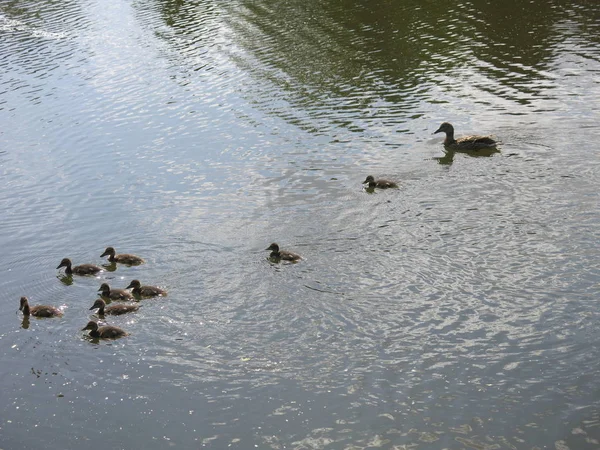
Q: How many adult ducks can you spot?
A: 1